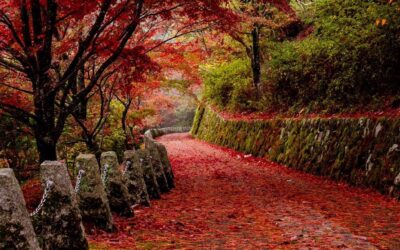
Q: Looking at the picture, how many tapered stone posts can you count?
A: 8